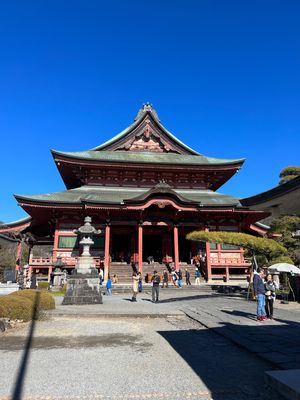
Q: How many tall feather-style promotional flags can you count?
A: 0